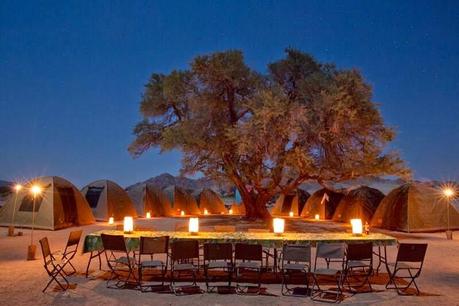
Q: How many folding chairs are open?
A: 11